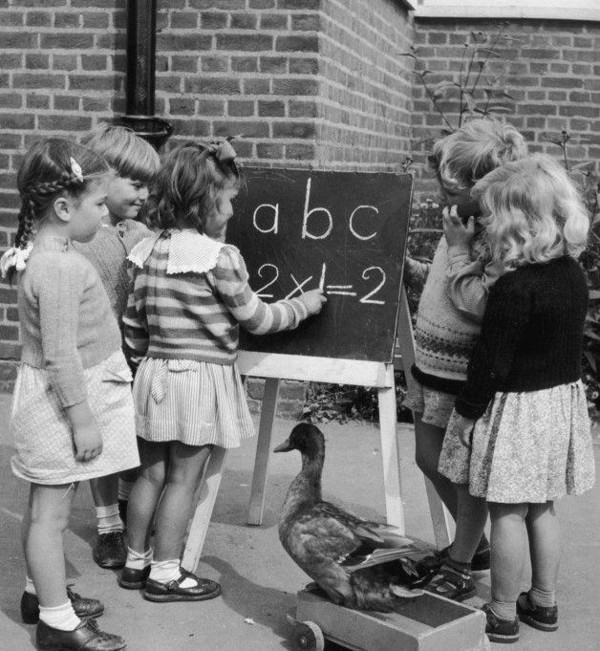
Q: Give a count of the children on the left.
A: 3